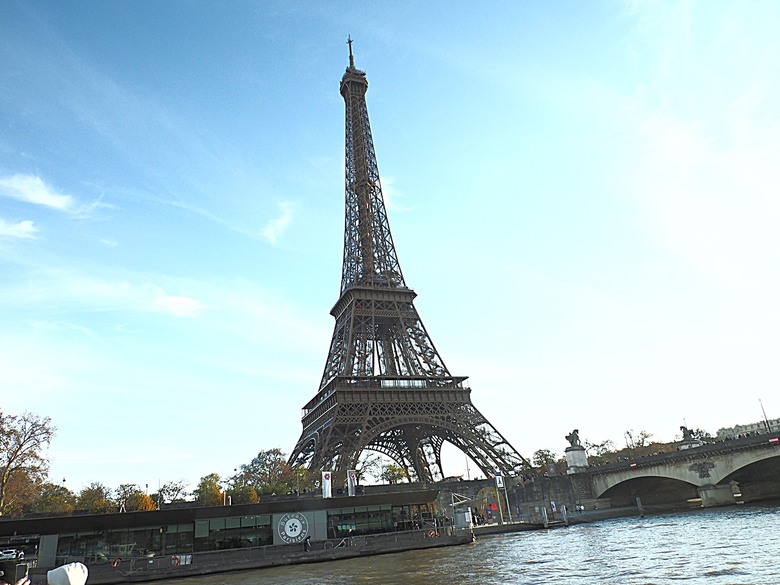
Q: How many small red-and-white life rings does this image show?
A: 3